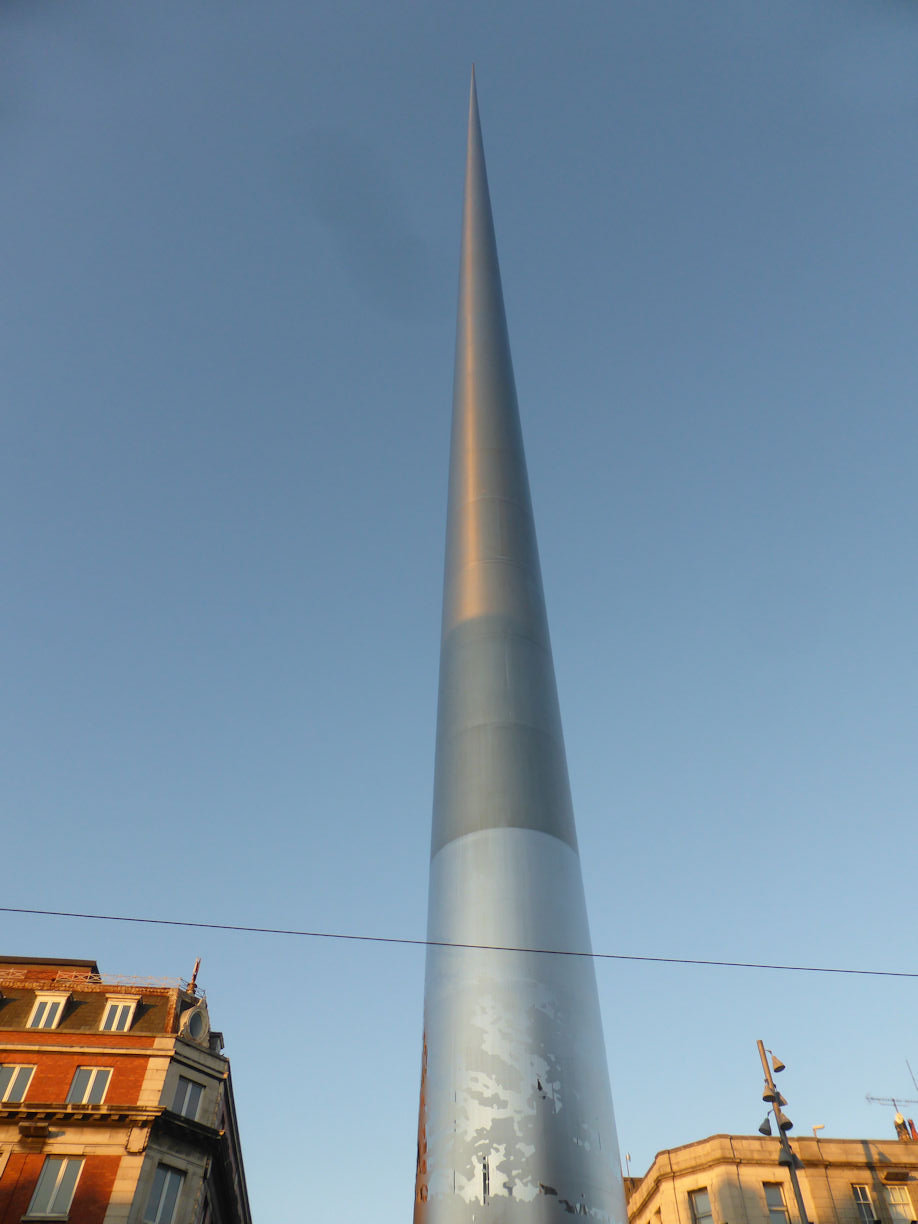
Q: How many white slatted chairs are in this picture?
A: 0